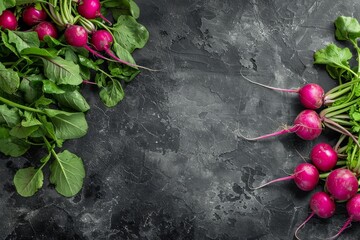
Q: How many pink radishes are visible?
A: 13